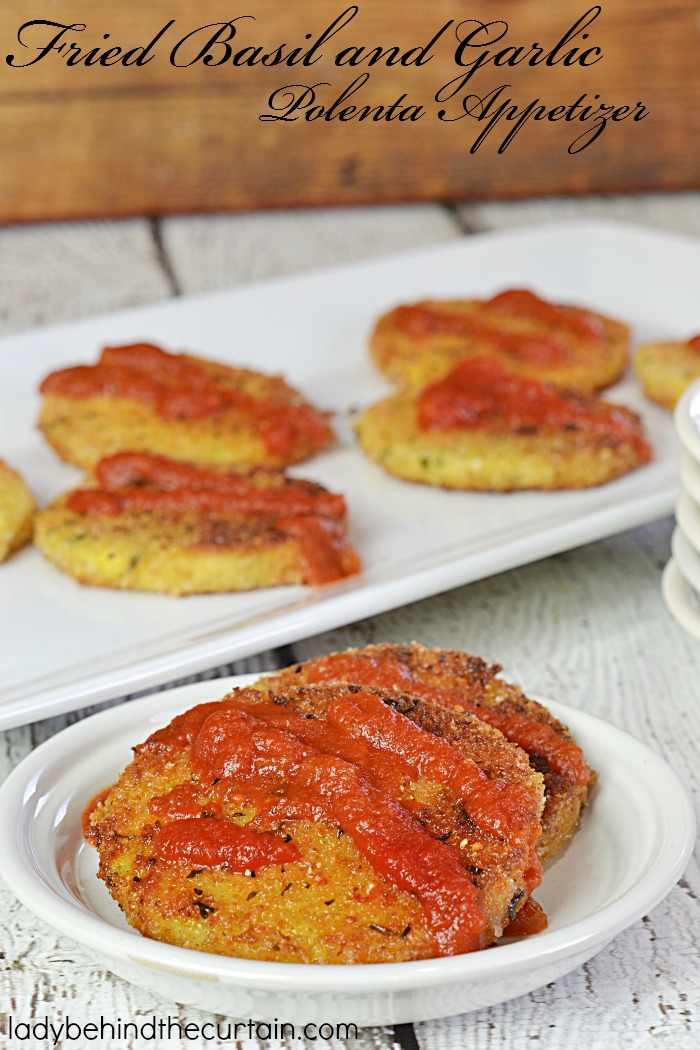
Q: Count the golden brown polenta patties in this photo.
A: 8